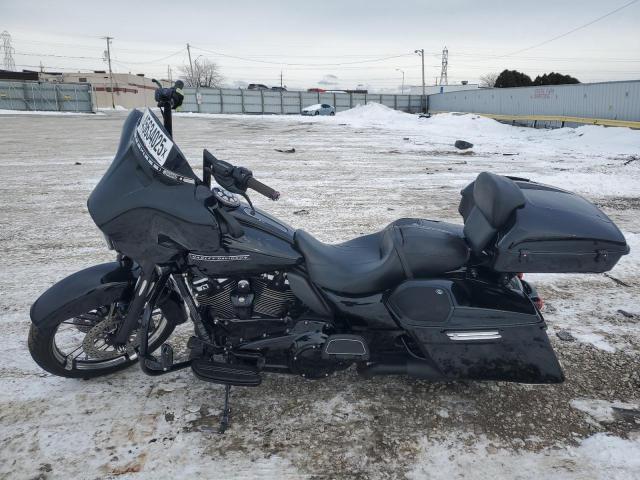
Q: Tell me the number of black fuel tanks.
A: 1